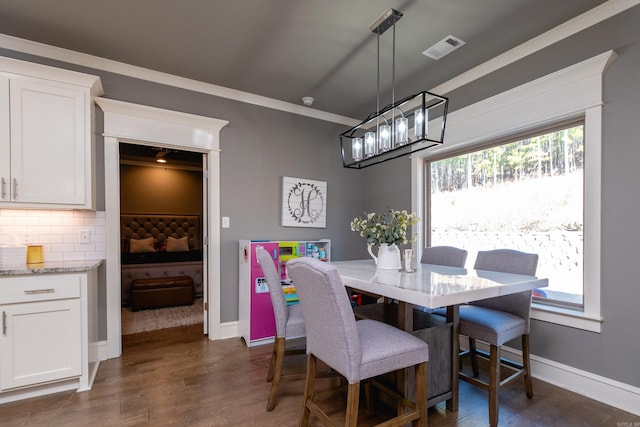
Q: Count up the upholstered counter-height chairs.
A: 4